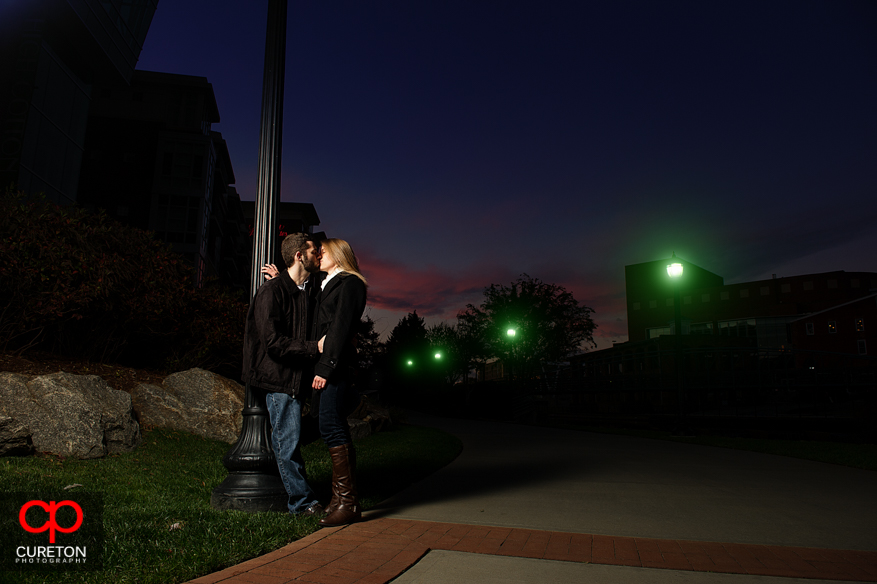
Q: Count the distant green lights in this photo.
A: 4